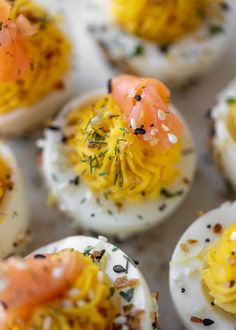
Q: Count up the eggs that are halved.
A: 7